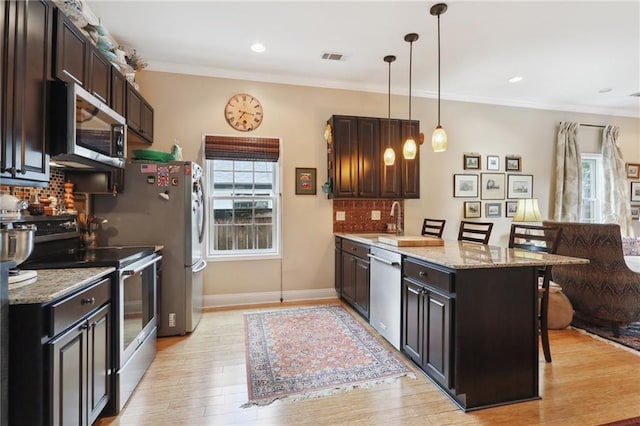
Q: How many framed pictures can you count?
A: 13